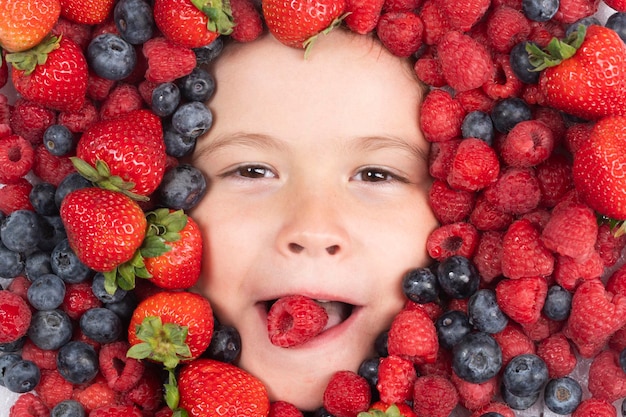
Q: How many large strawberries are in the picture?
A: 12